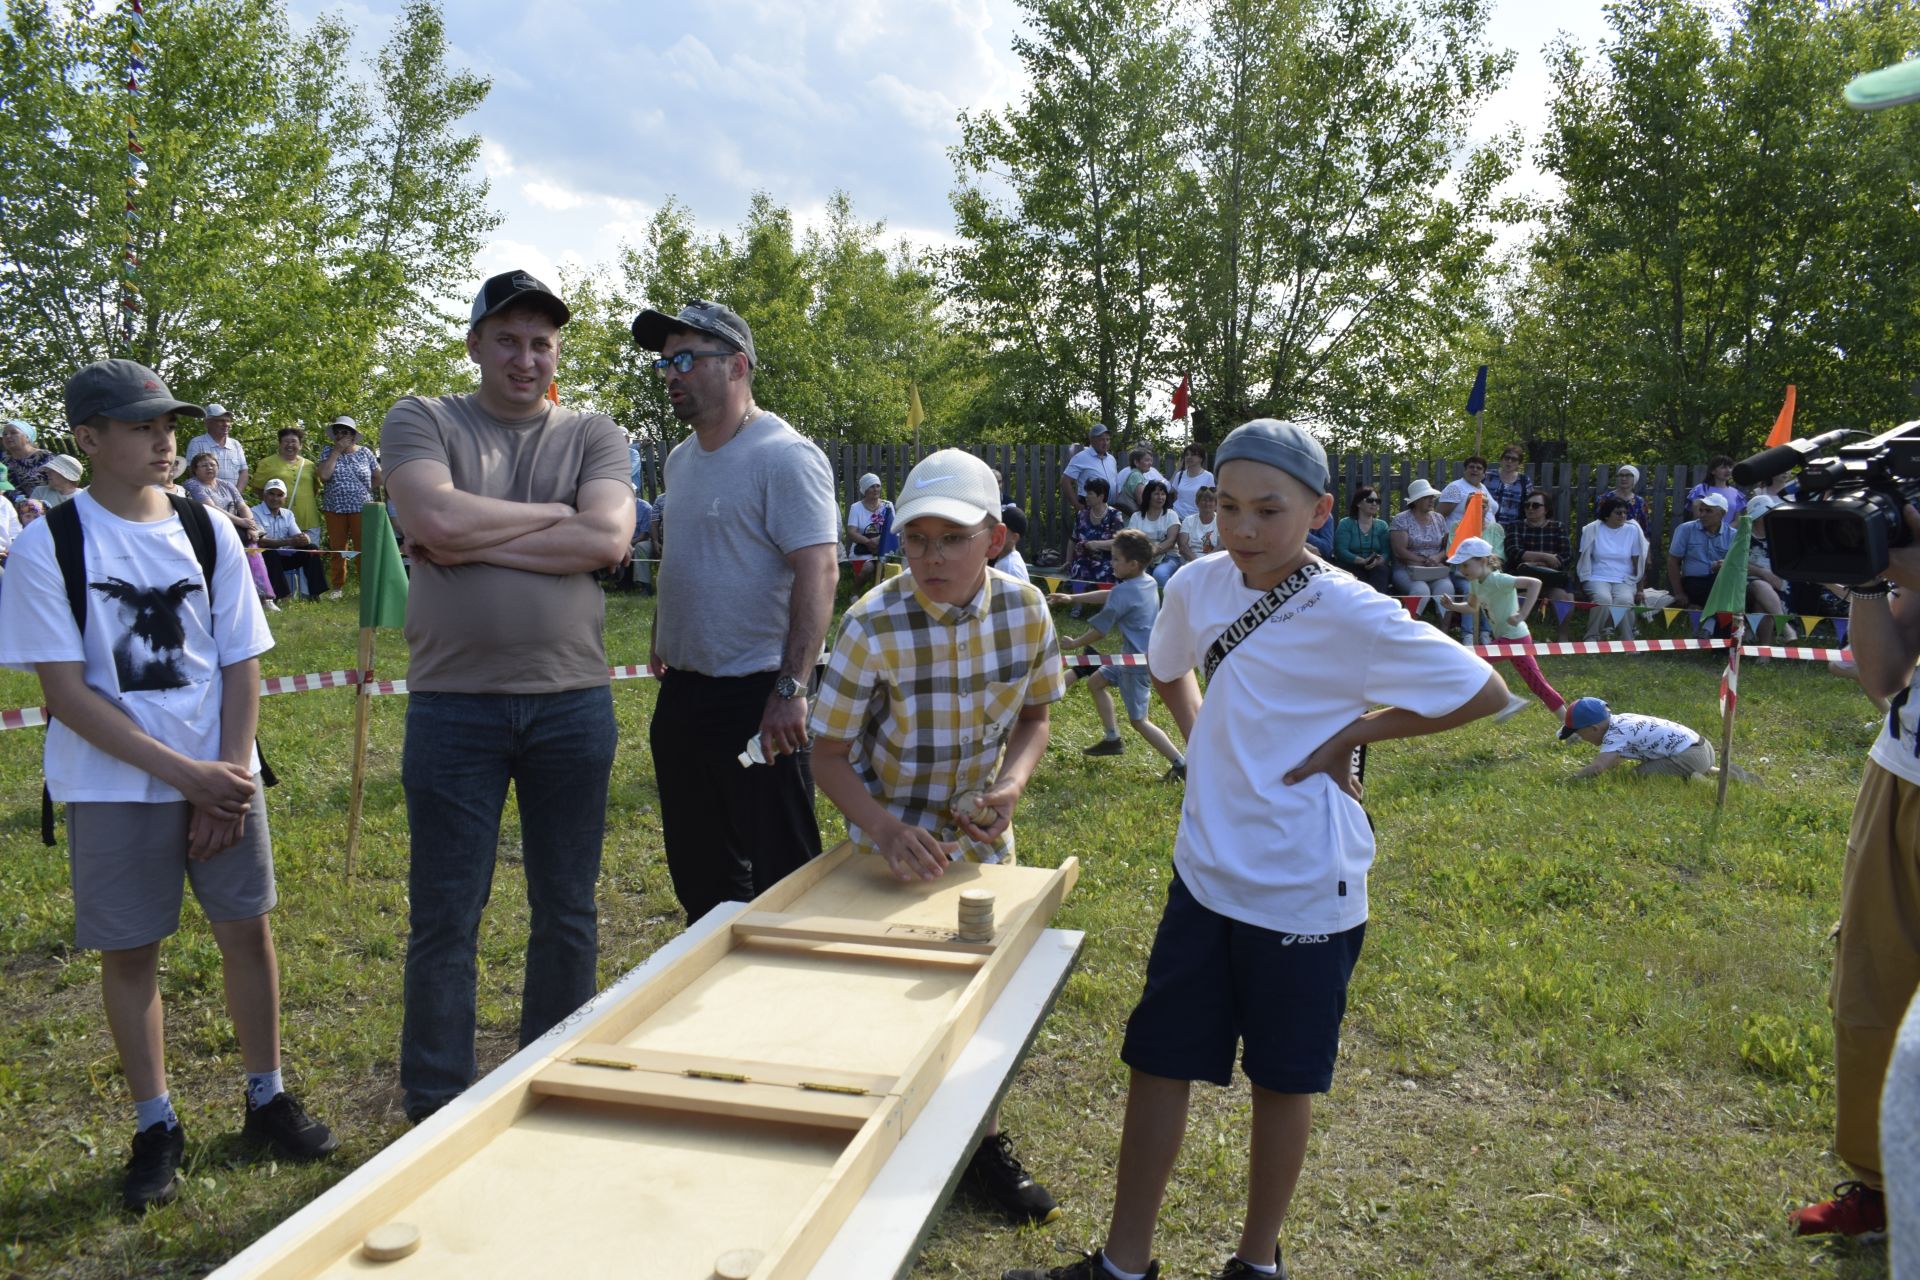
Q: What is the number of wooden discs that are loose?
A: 2